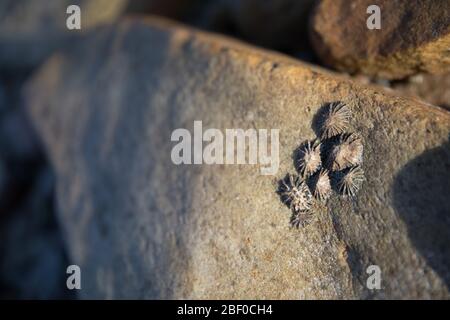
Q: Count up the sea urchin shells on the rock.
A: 7